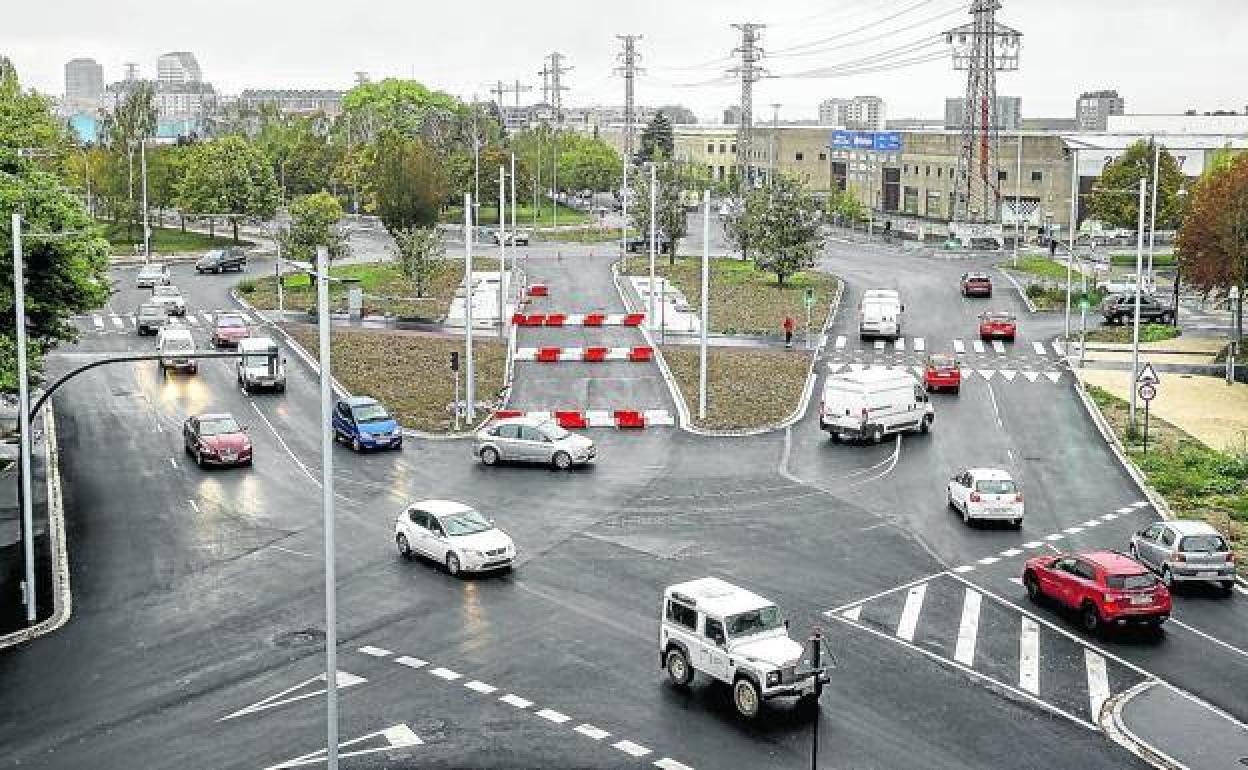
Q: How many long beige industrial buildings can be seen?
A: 1